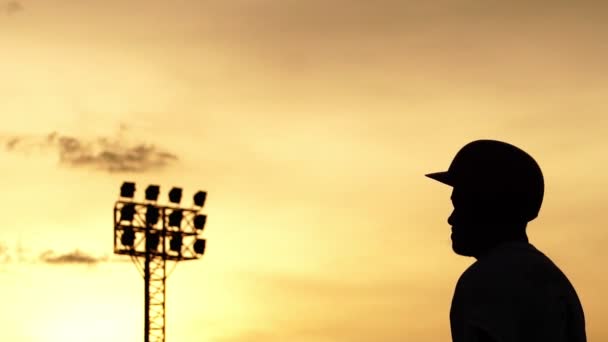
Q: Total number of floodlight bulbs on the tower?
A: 12